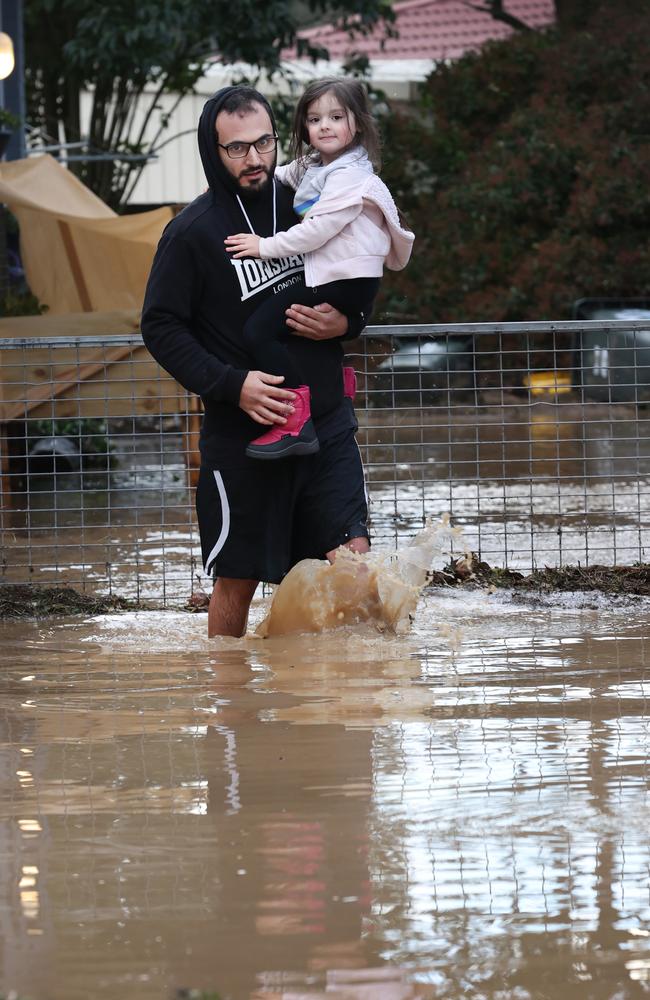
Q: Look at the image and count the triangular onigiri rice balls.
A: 0